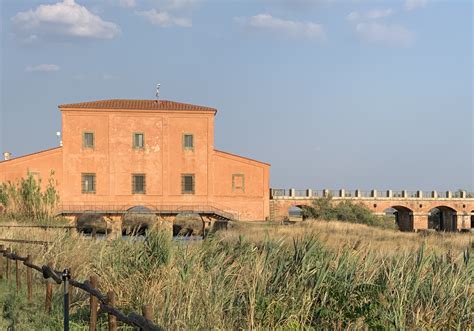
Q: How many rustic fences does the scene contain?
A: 1